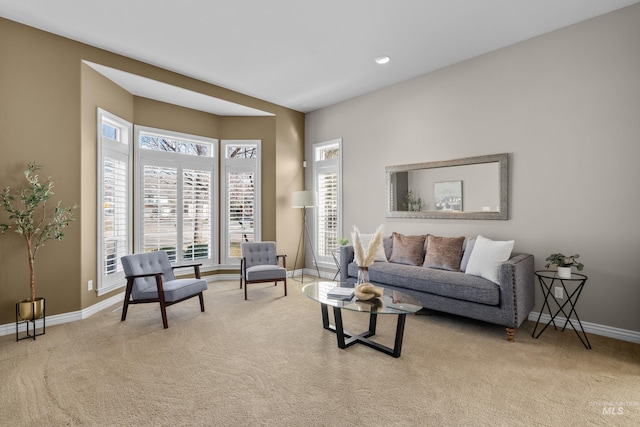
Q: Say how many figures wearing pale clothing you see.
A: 0